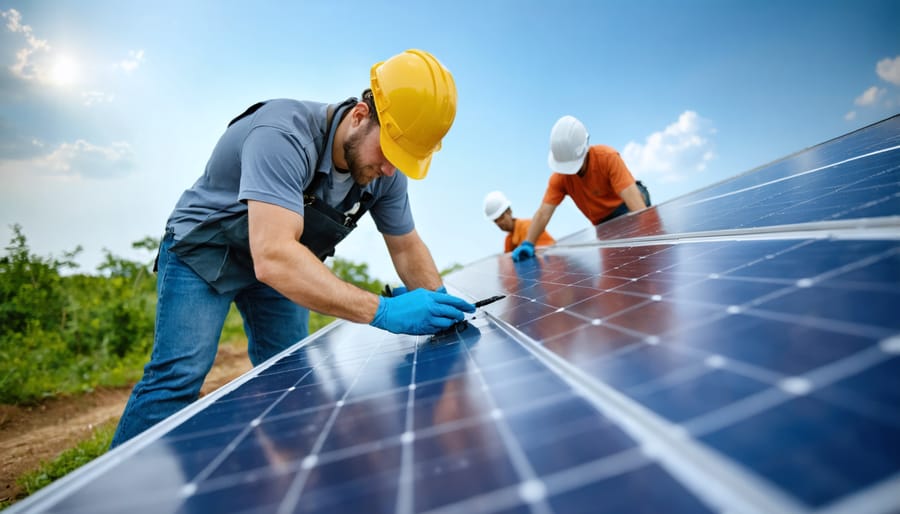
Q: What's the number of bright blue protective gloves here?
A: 3